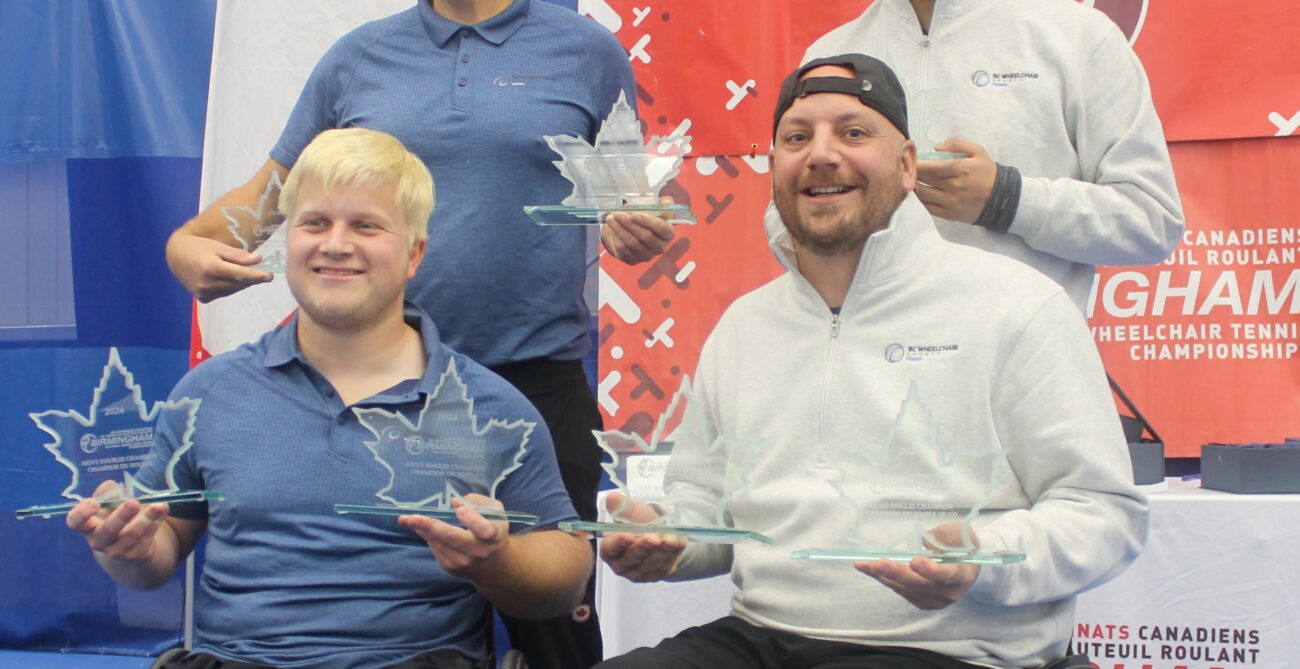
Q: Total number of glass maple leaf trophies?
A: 7